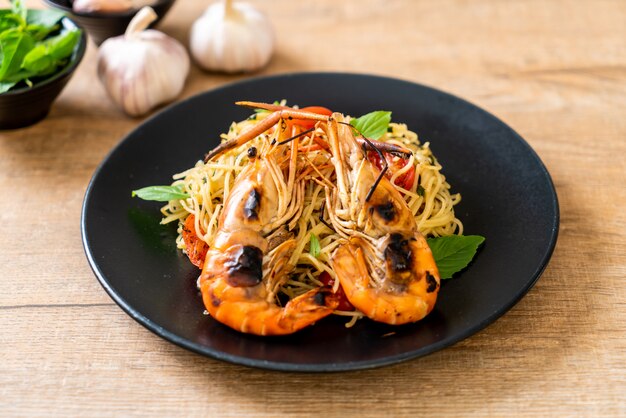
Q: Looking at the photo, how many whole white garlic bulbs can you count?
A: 2